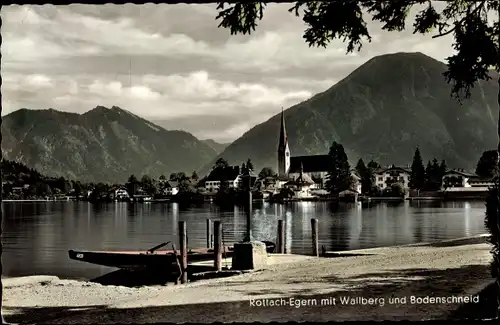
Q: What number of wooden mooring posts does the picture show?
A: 5